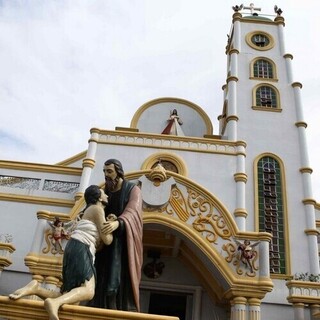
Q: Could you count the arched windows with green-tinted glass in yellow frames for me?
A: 3